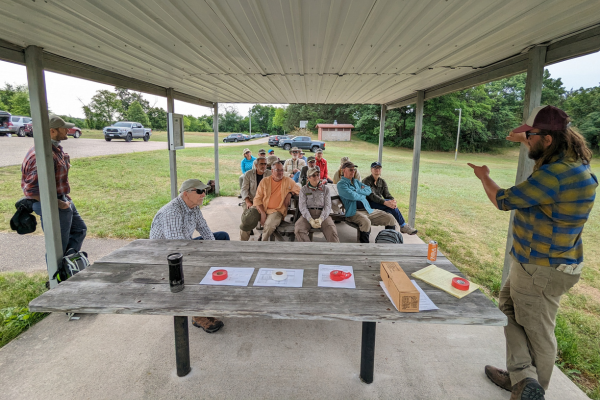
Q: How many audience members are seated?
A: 15